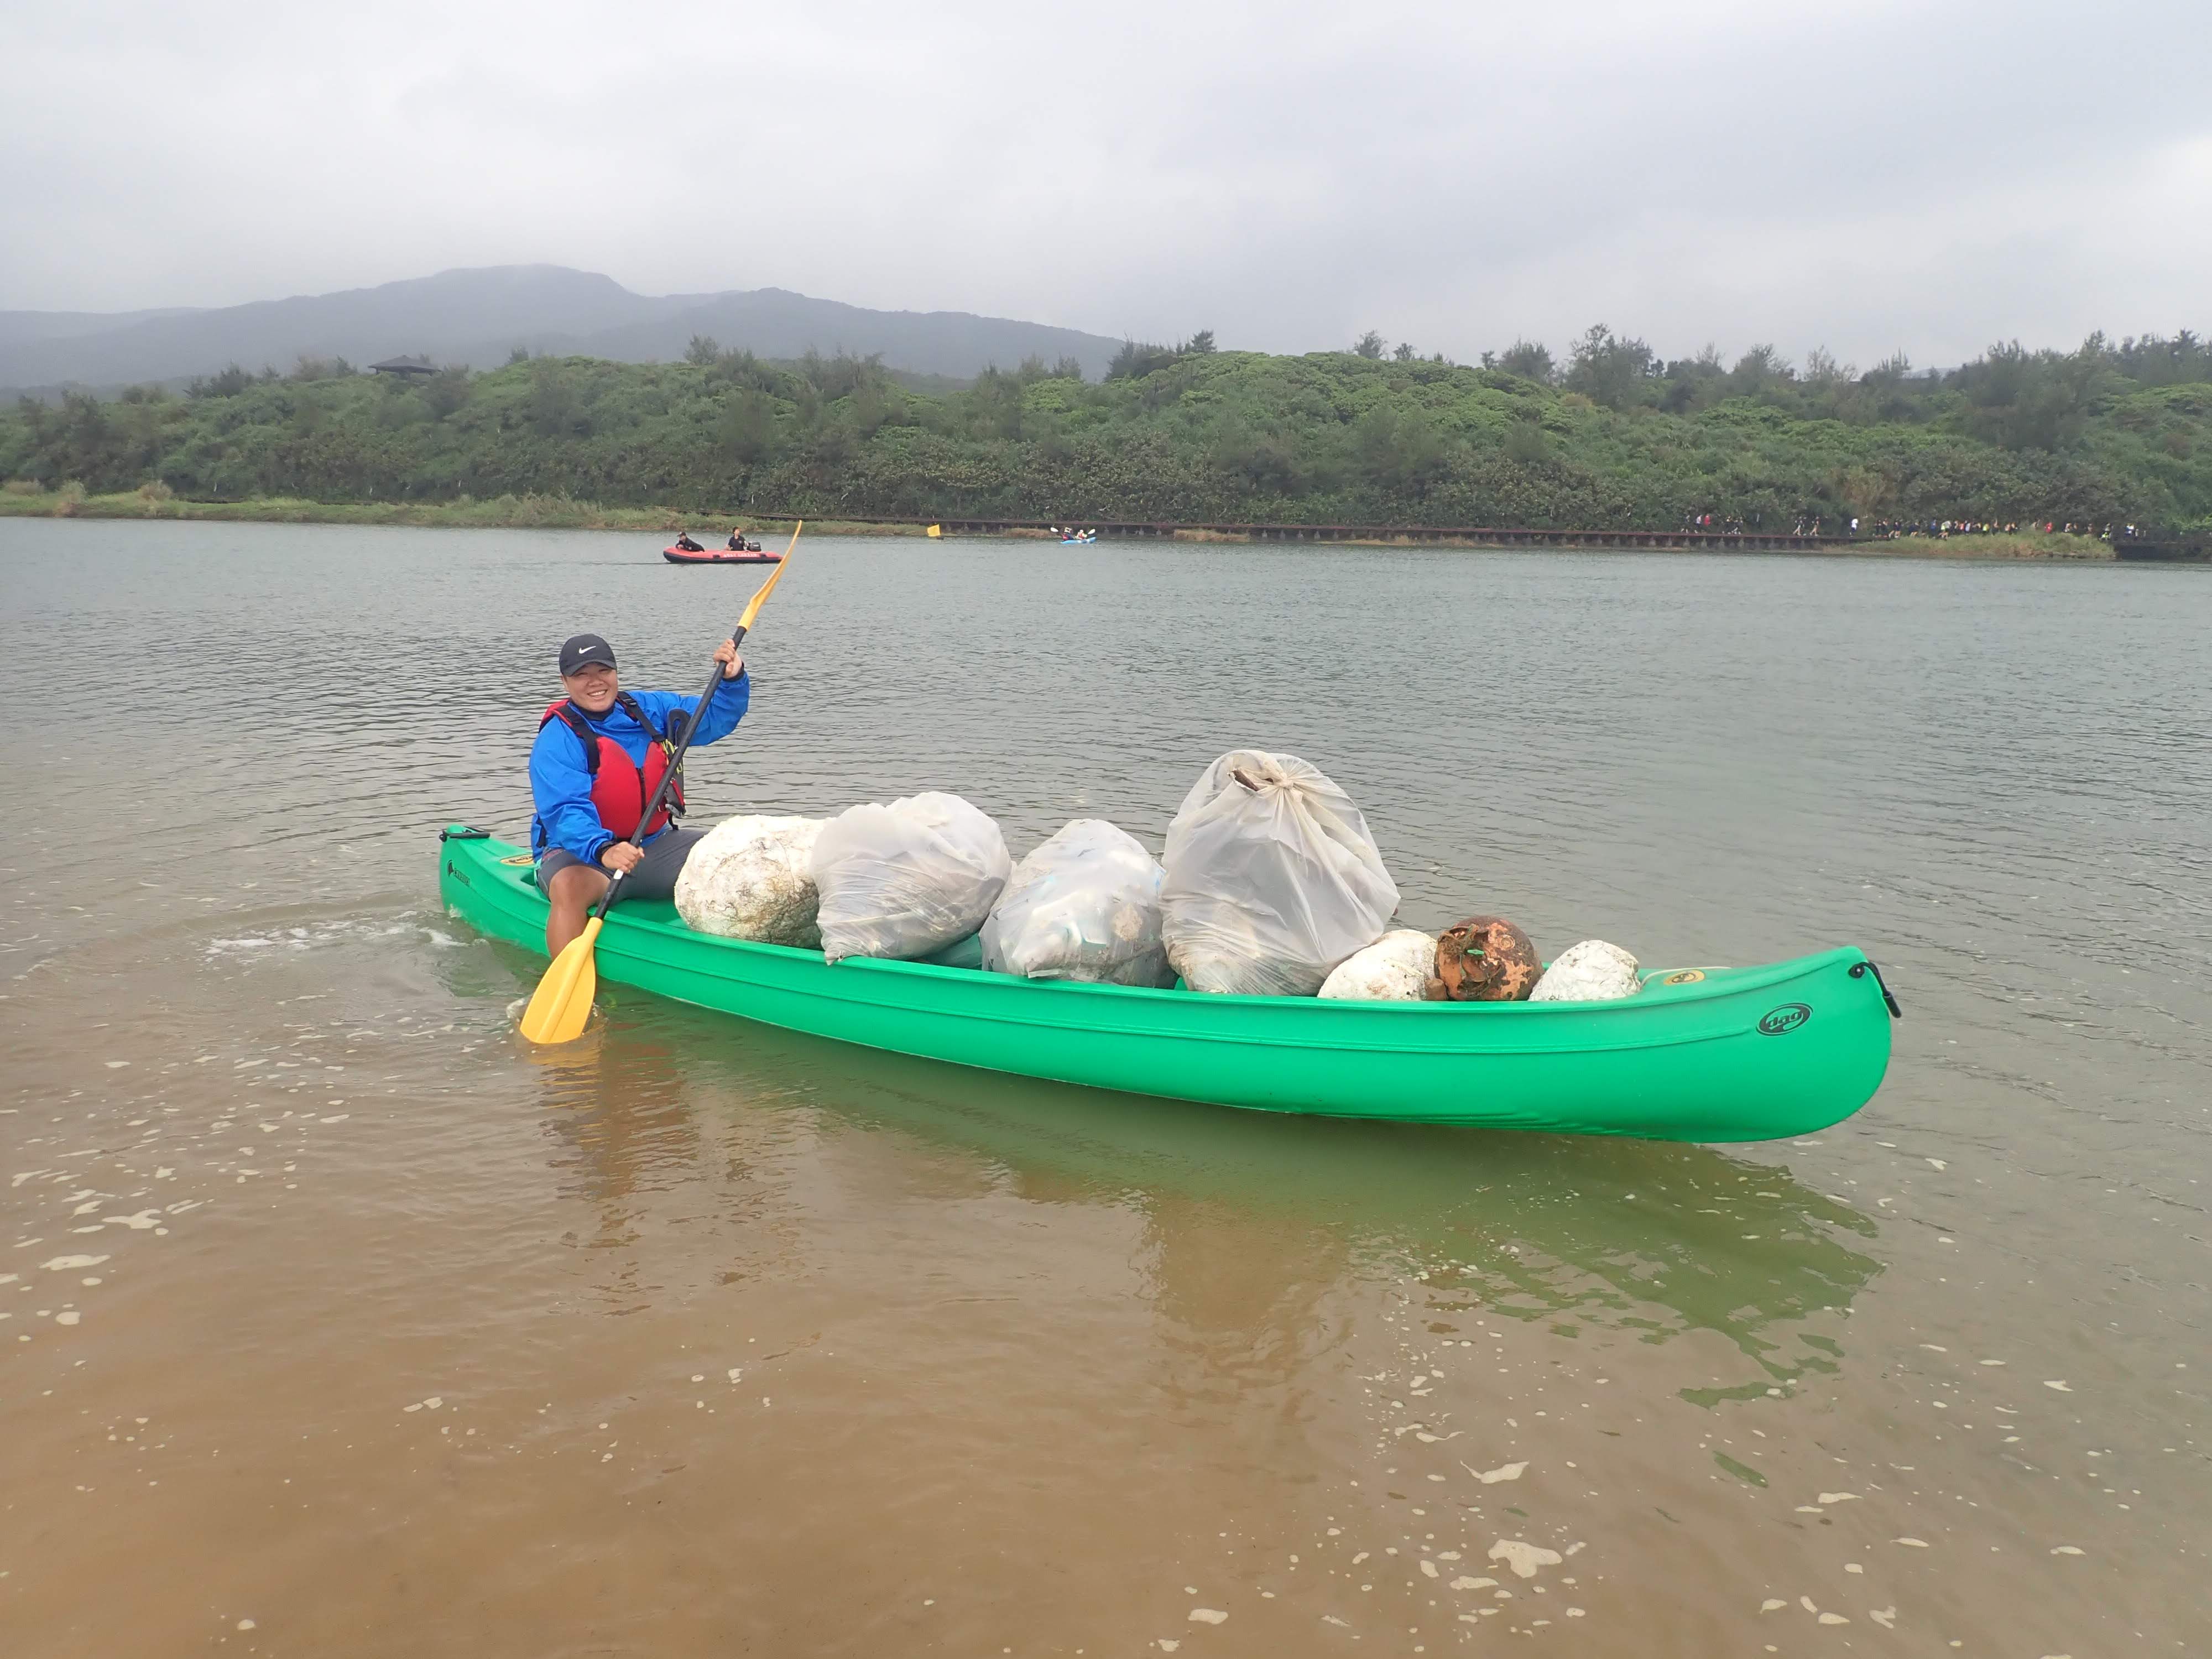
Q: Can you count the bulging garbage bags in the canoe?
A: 3